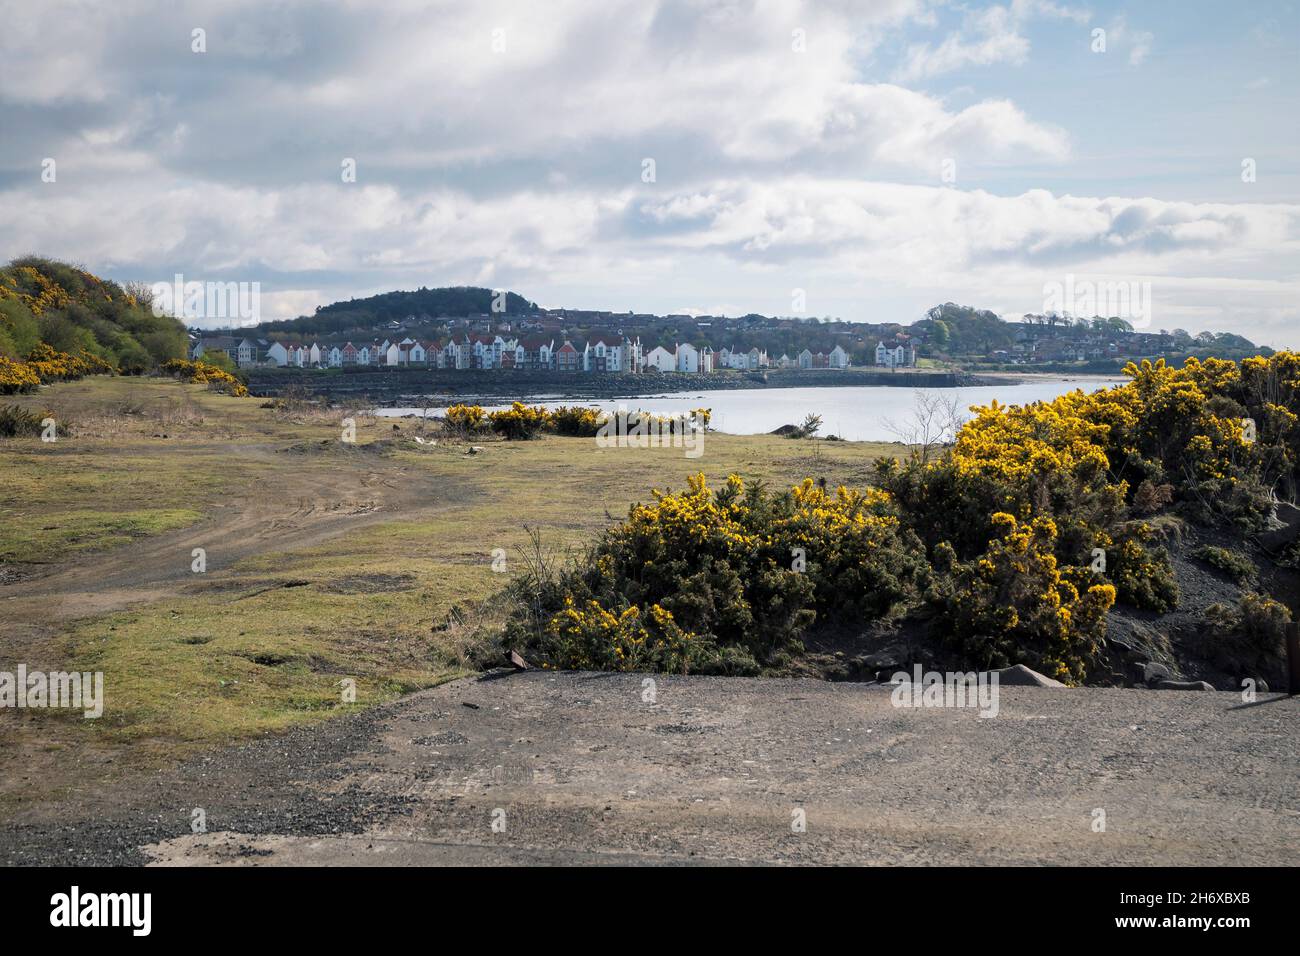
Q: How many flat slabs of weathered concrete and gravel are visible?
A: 1